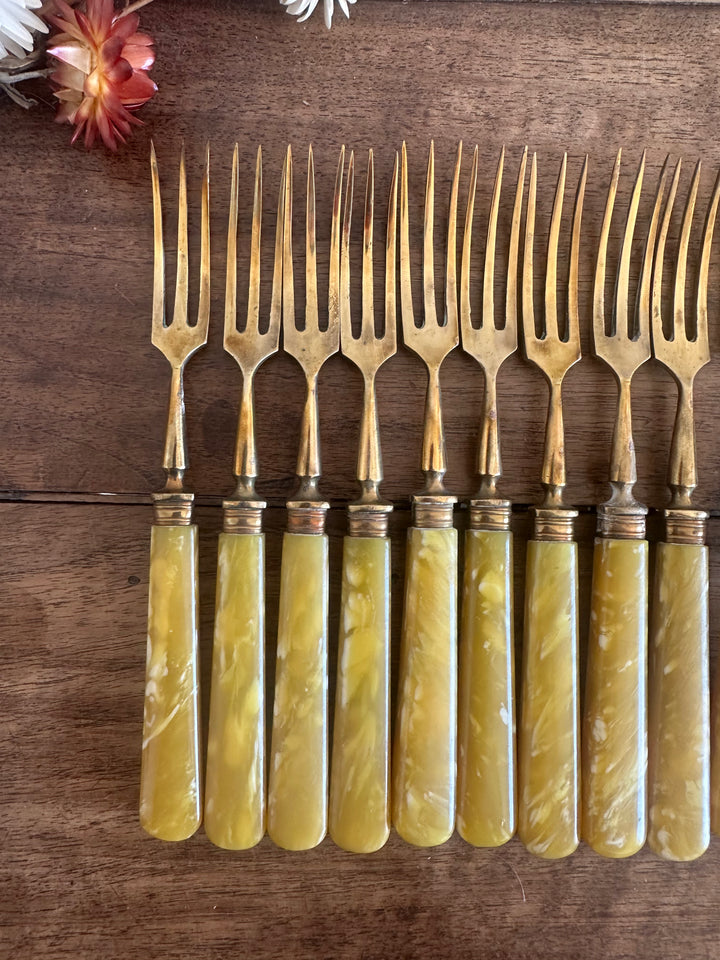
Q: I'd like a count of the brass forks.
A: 9